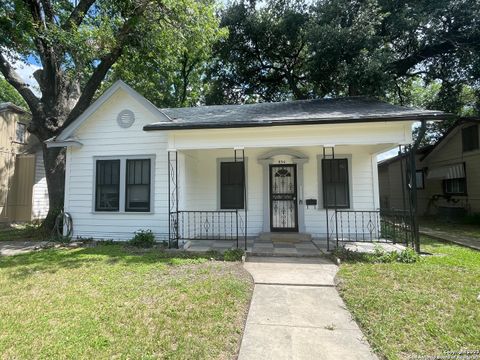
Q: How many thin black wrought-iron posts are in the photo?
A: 4